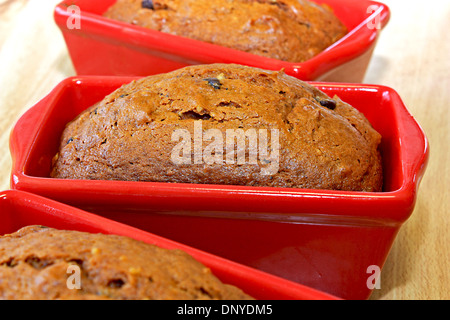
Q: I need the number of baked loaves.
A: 3